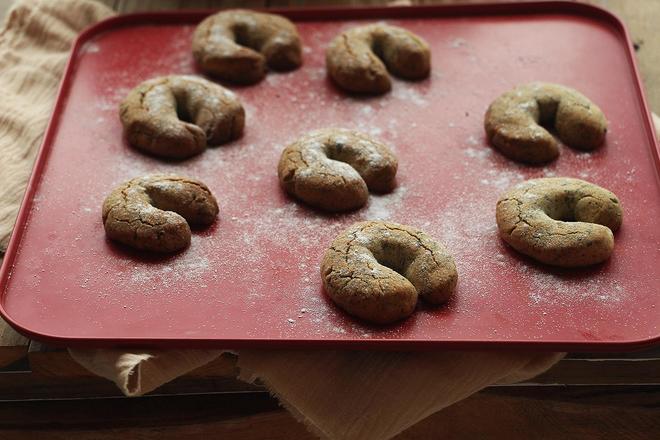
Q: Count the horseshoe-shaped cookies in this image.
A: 8